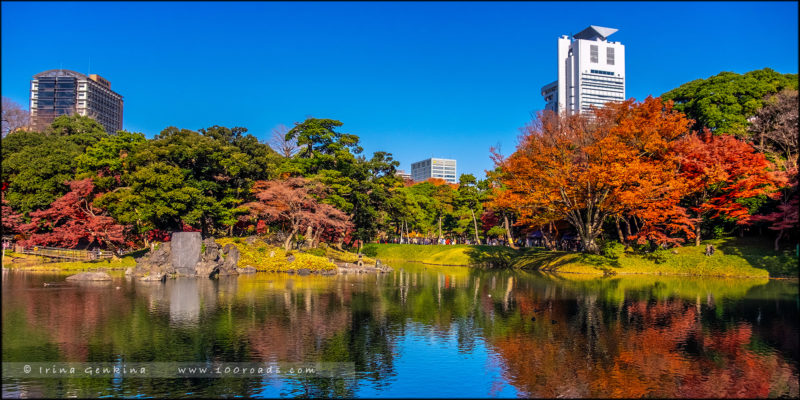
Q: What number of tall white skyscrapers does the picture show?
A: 1